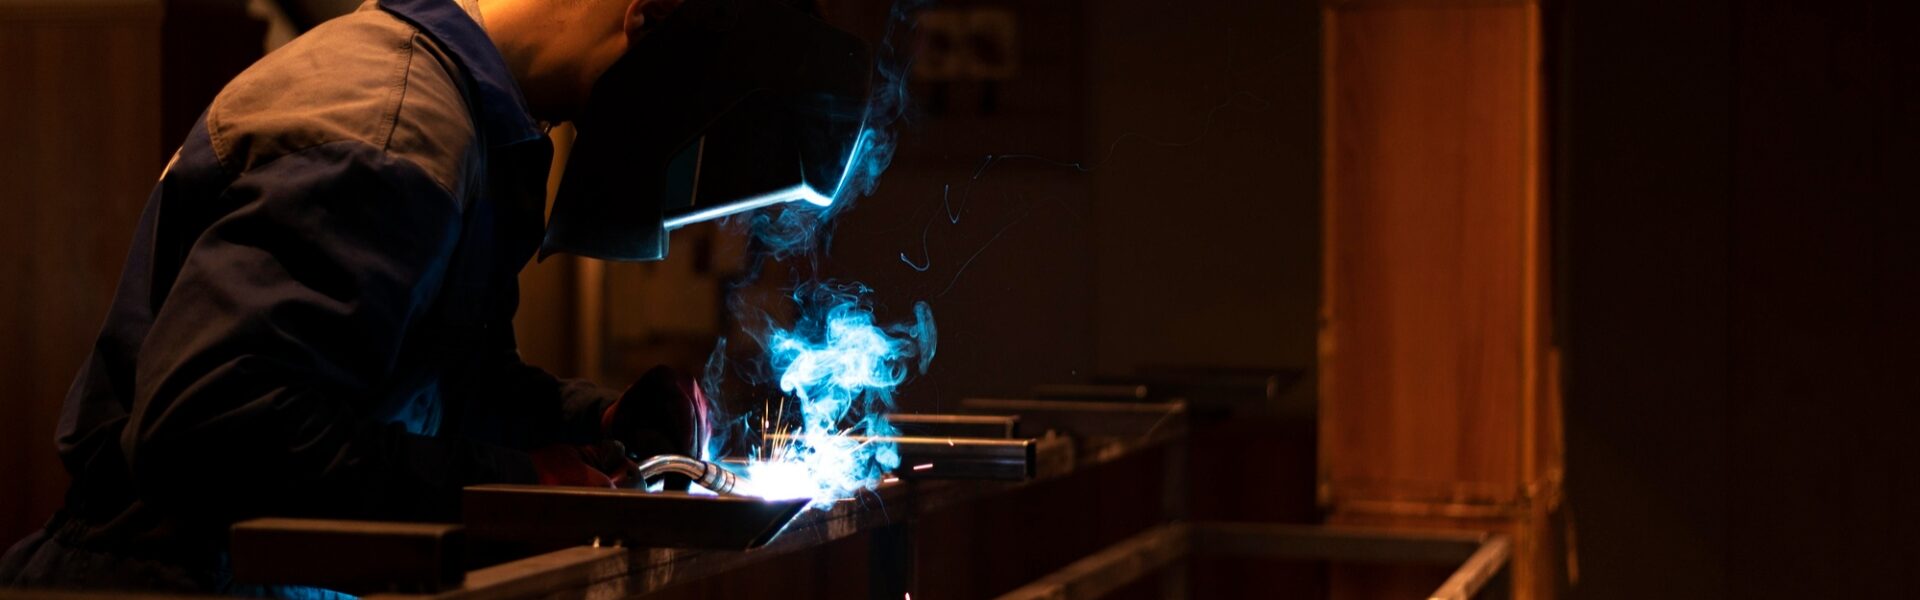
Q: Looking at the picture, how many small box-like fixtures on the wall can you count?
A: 2